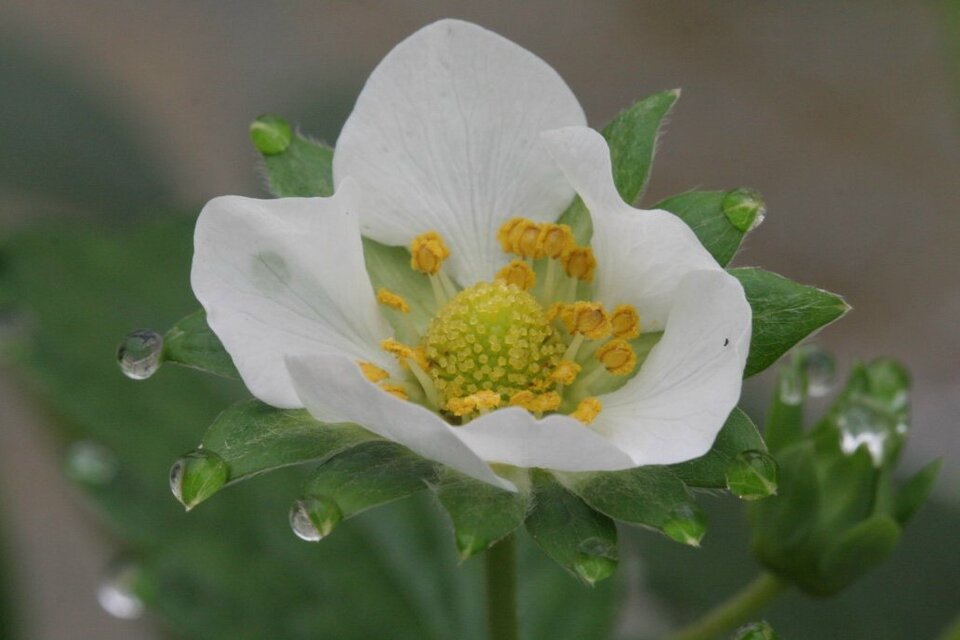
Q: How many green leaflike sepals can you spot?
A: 11